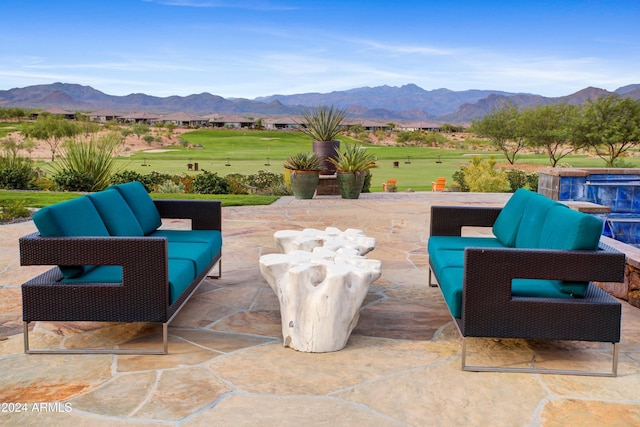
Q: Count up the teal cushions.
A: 12